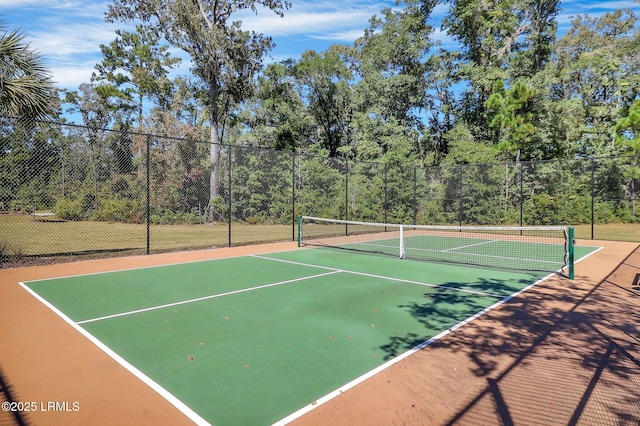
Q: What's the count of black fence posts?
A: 9